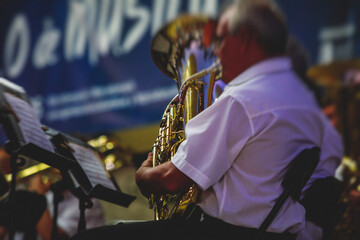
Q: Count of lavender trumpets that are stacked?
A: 0